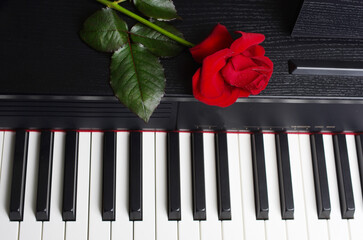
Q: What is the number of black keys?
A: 13